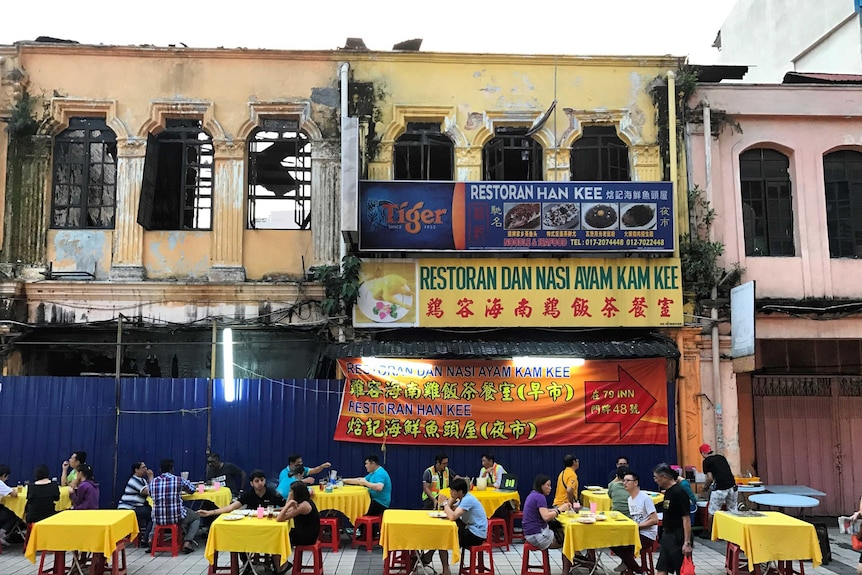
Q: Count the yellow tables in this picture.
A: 10